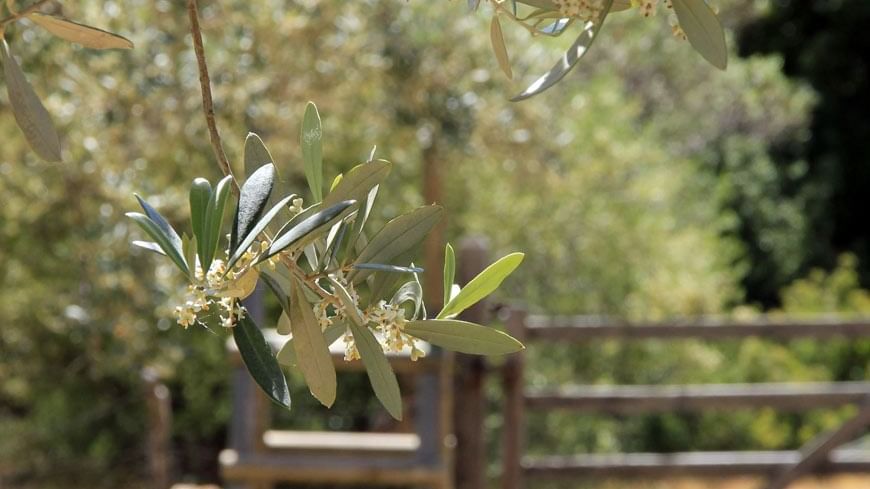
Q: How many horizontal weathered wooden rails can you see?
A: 3